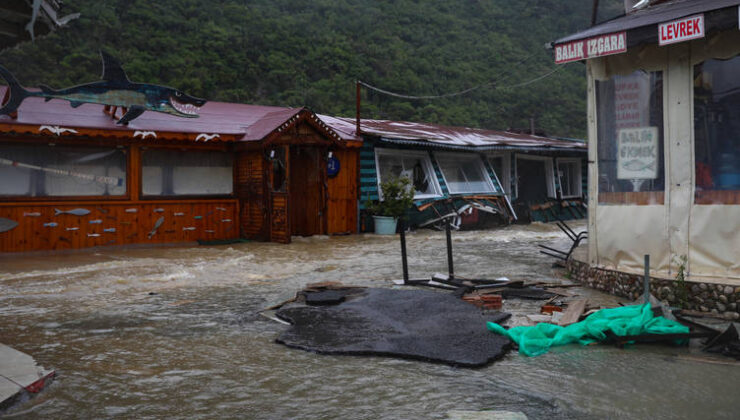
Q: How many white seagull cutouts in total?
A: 3